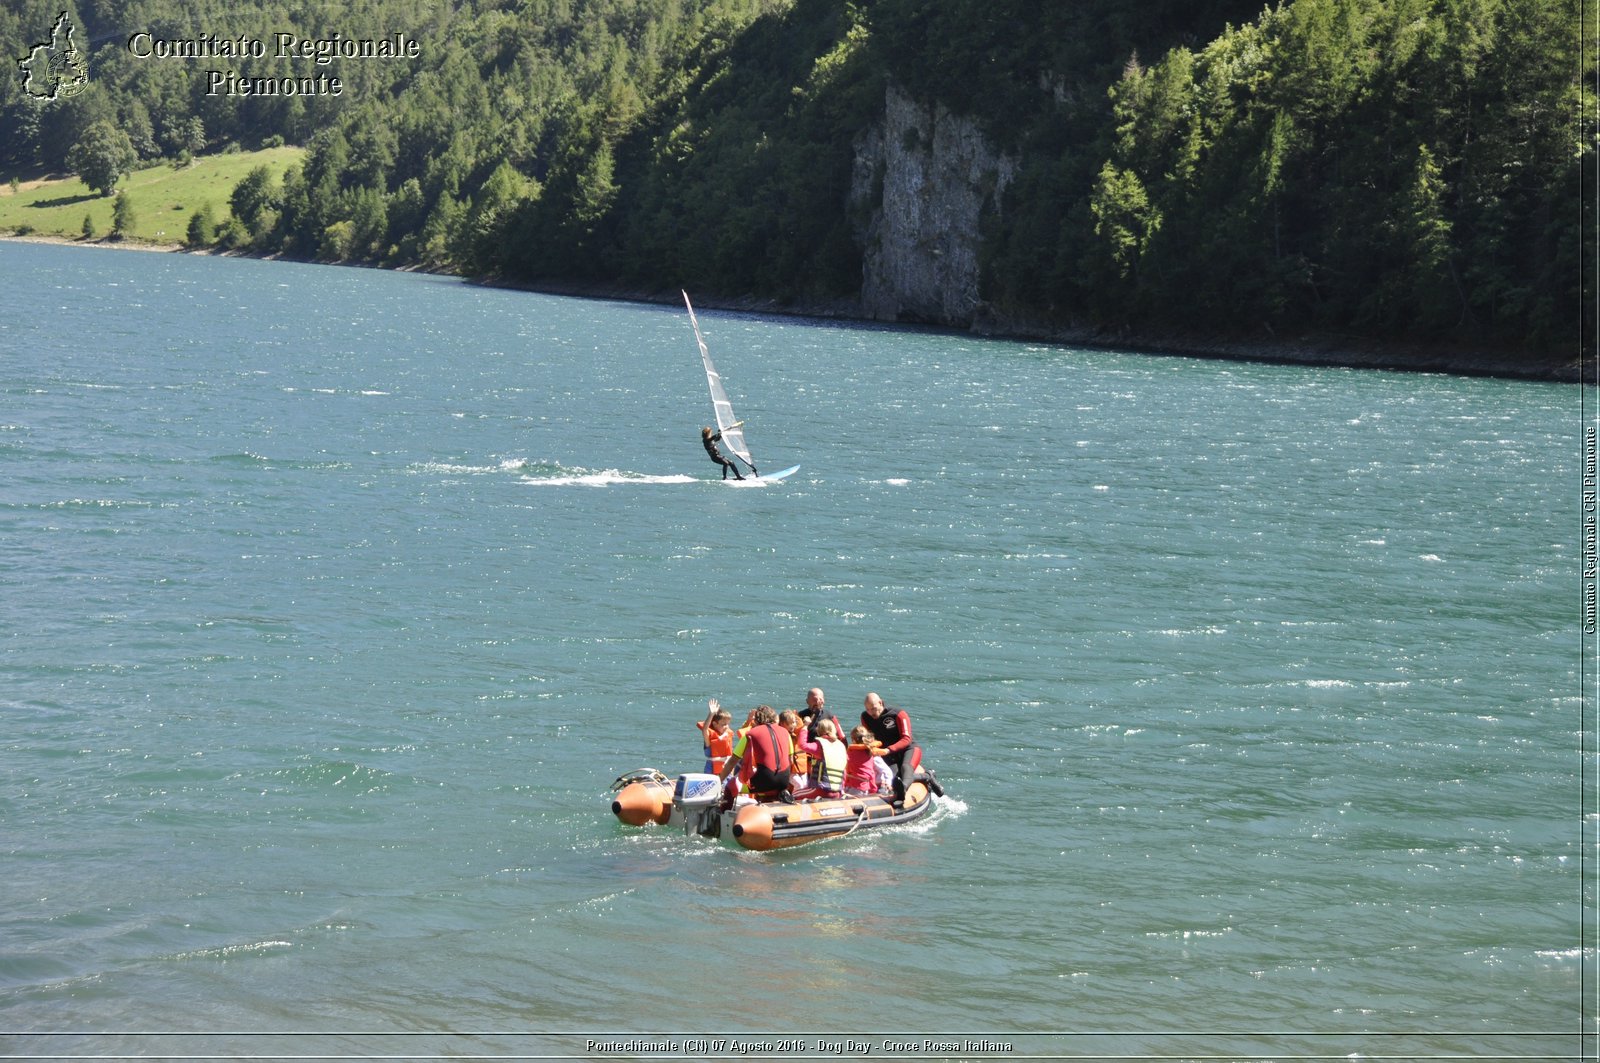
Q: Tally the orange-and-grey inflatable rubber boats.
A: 1